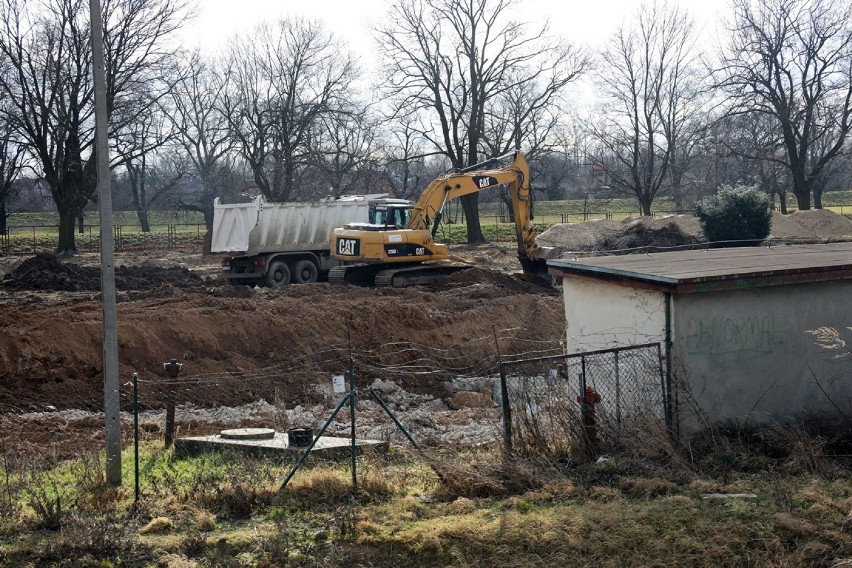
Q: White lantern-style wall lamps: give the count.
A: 0